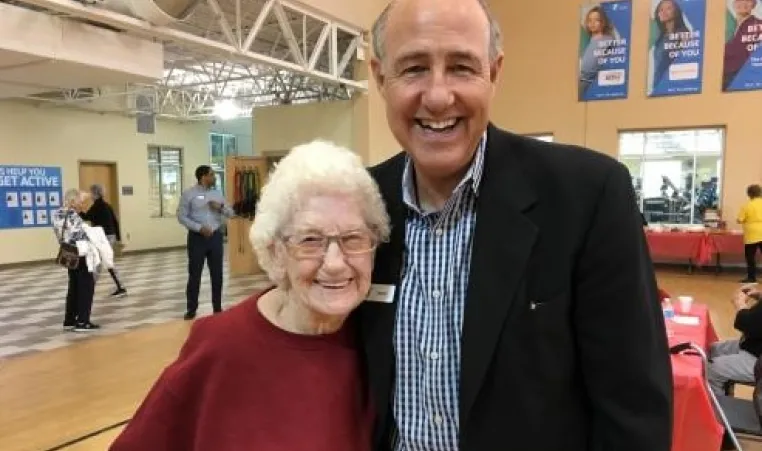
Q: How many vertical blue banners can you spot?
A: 3